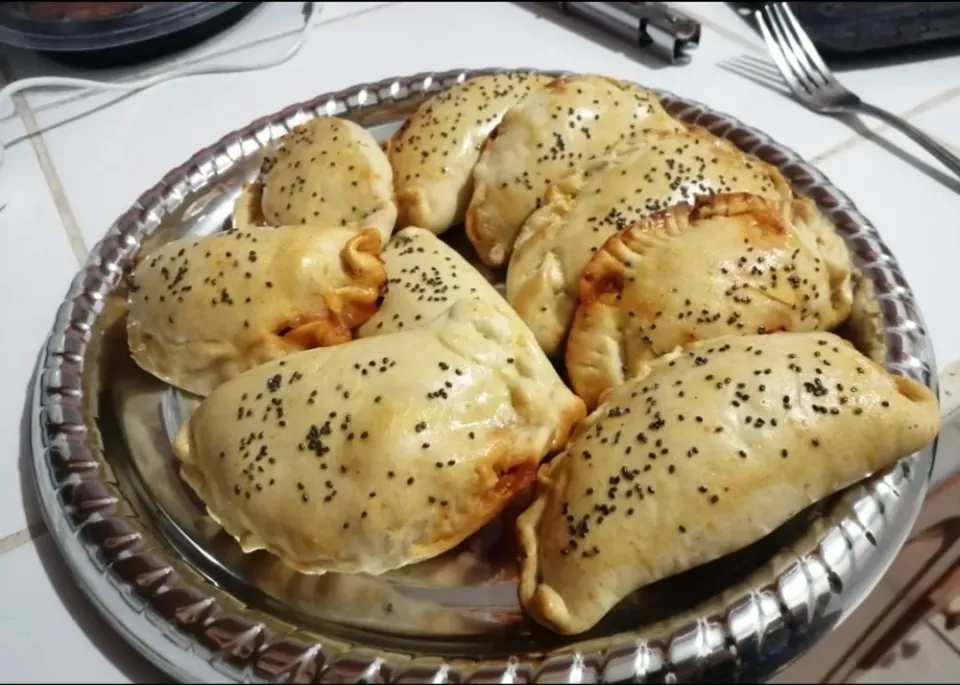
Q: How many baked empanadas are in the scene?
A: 9